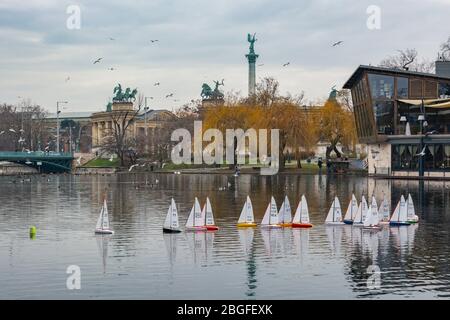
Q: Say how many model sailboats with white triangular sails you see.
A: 15